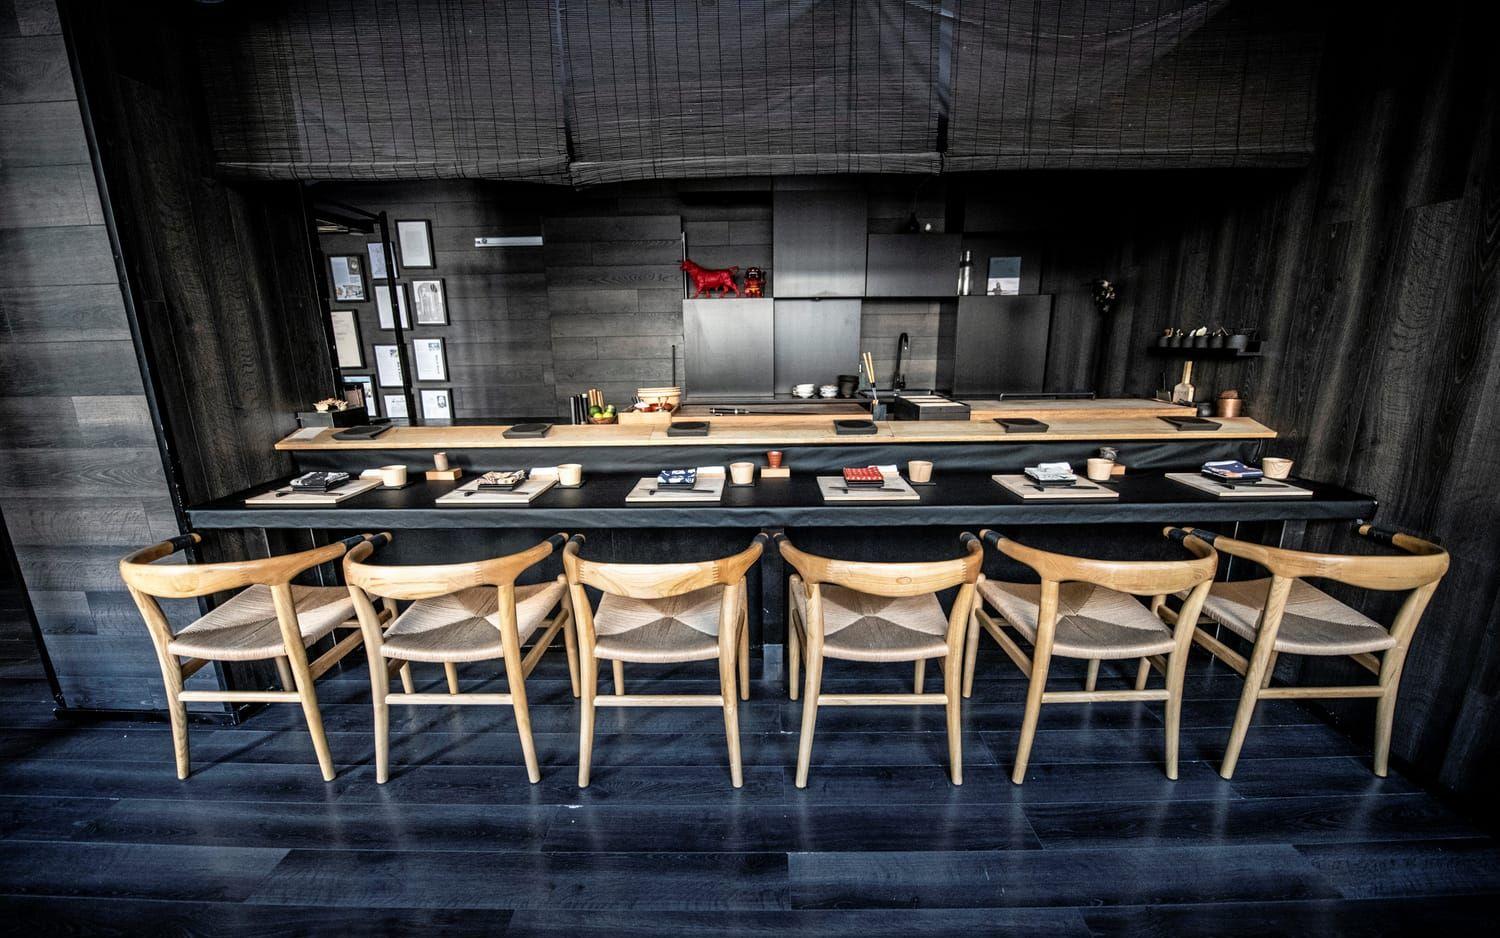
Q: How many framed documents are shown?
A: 11